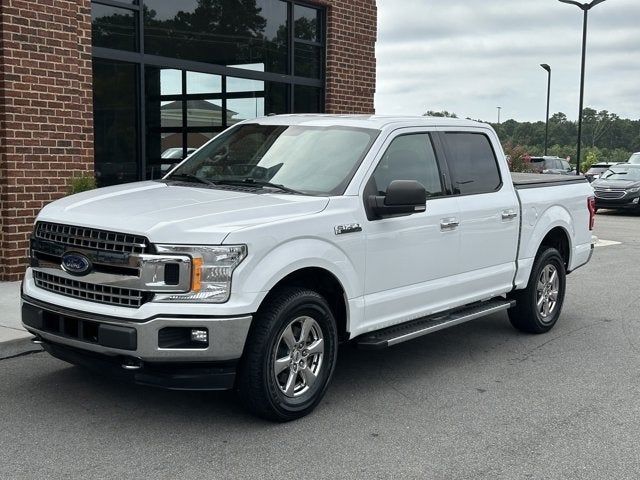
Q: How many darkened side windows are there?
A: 2